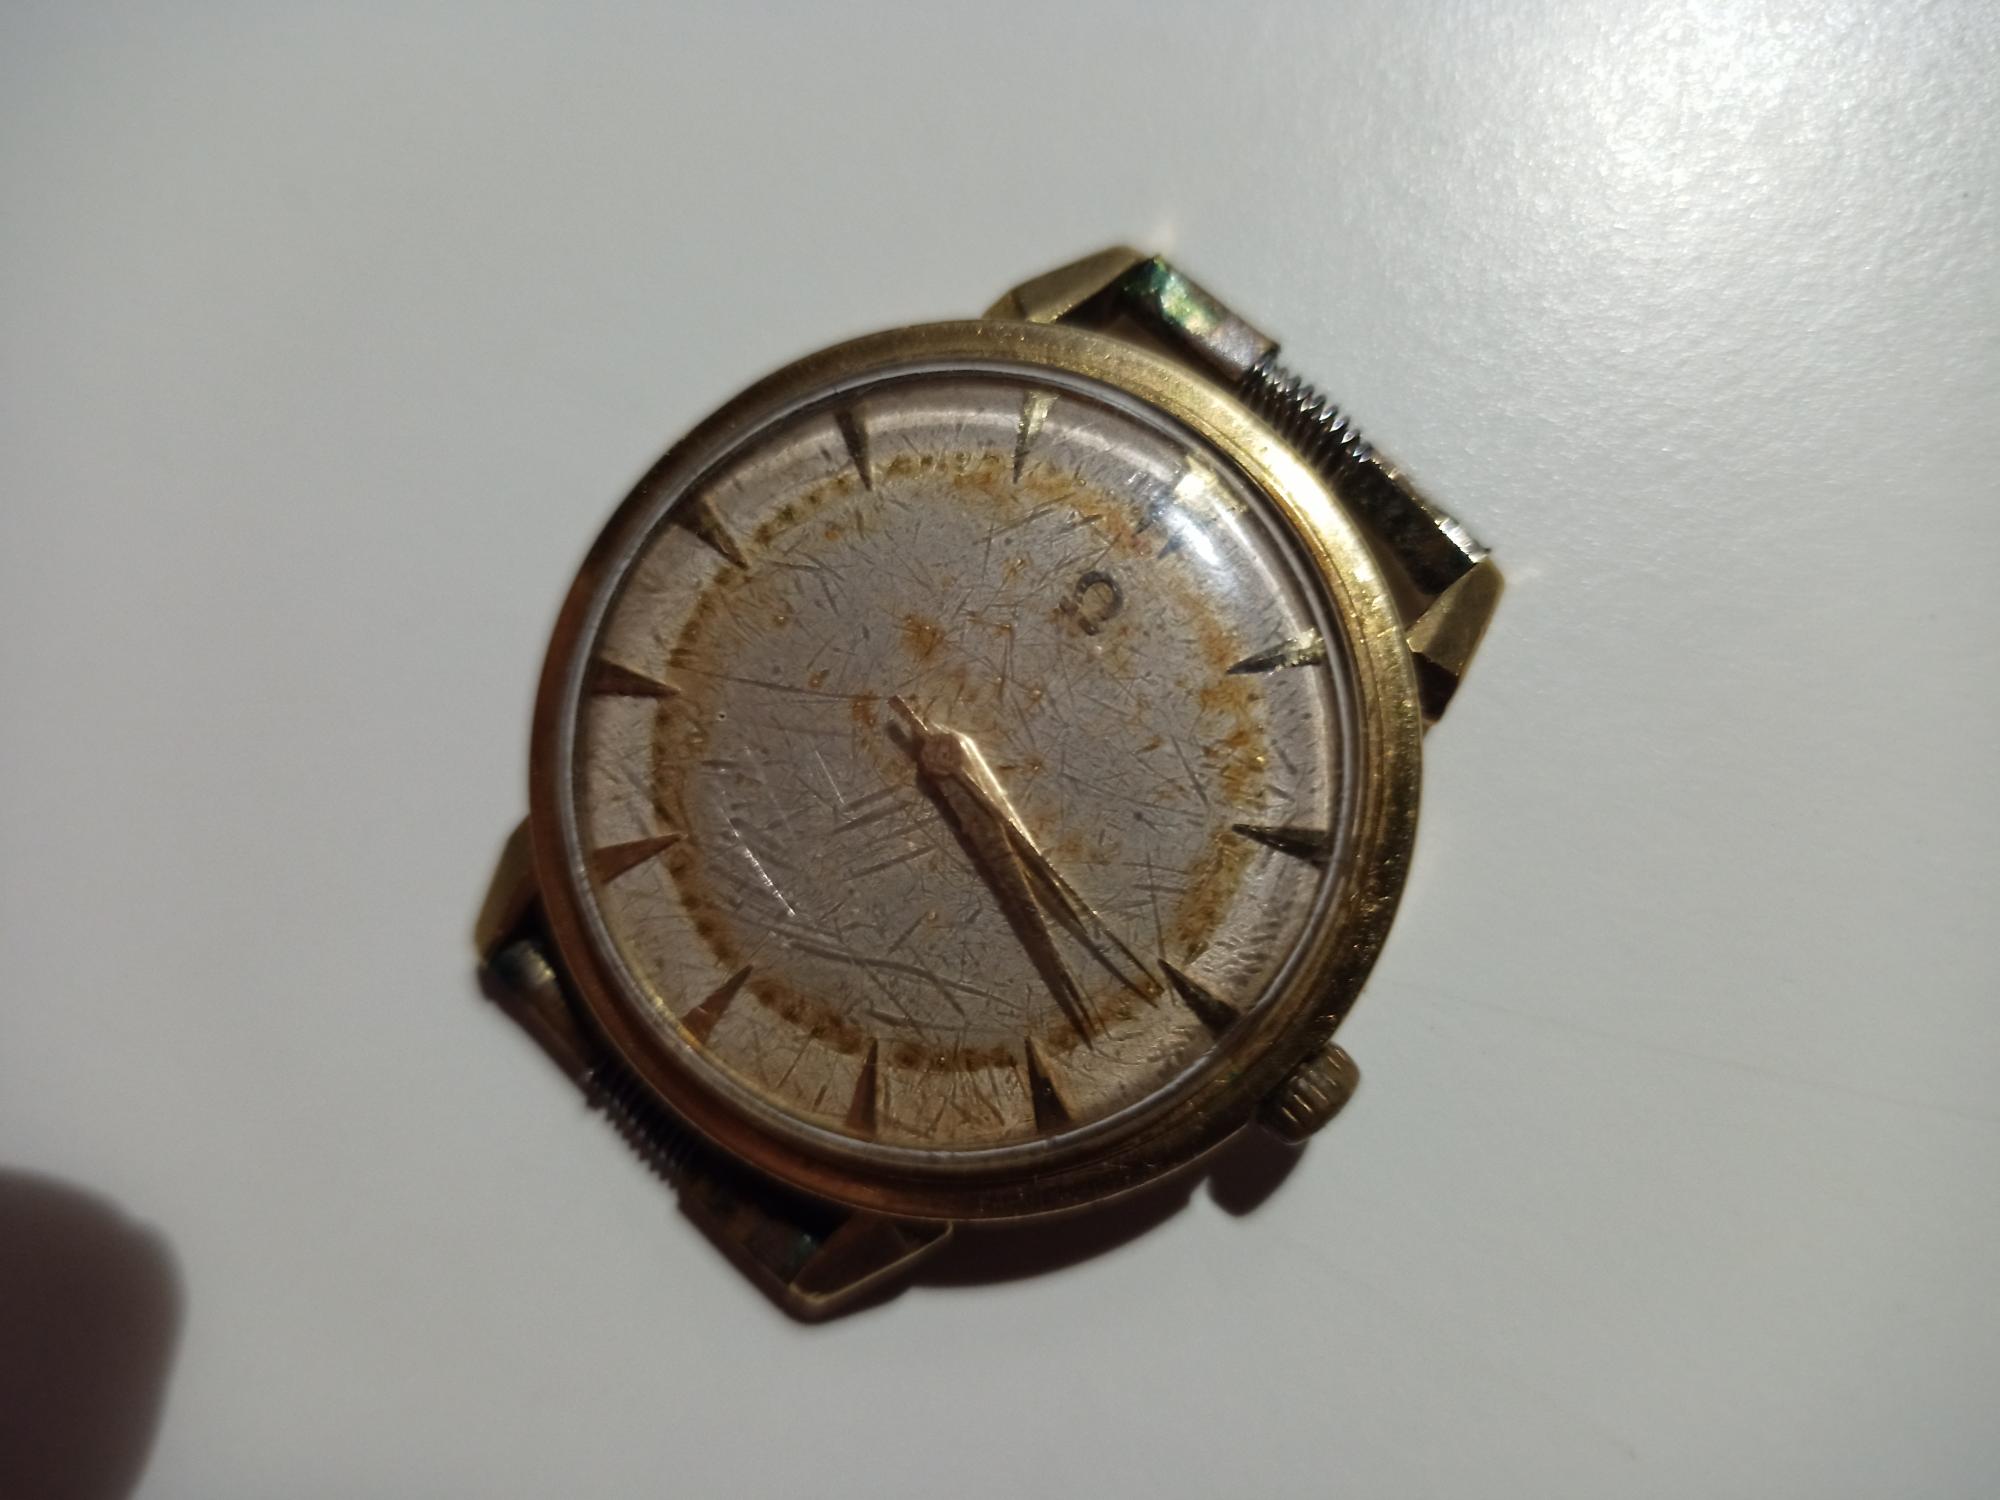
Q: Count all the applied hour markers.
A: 12